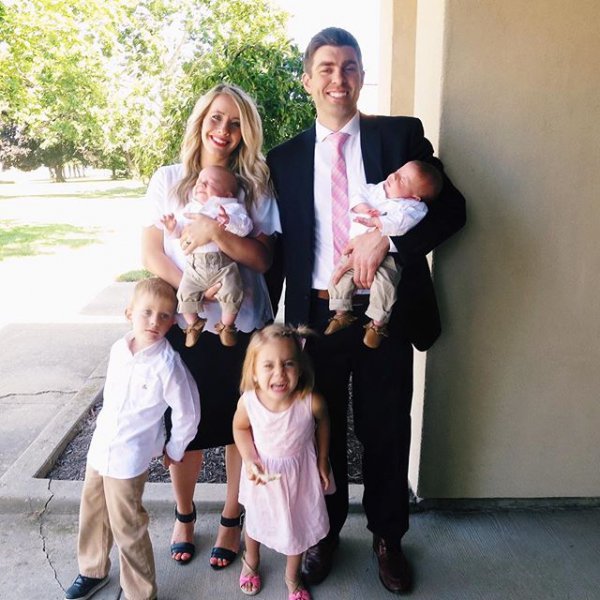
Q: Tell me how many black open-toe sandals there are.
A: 2